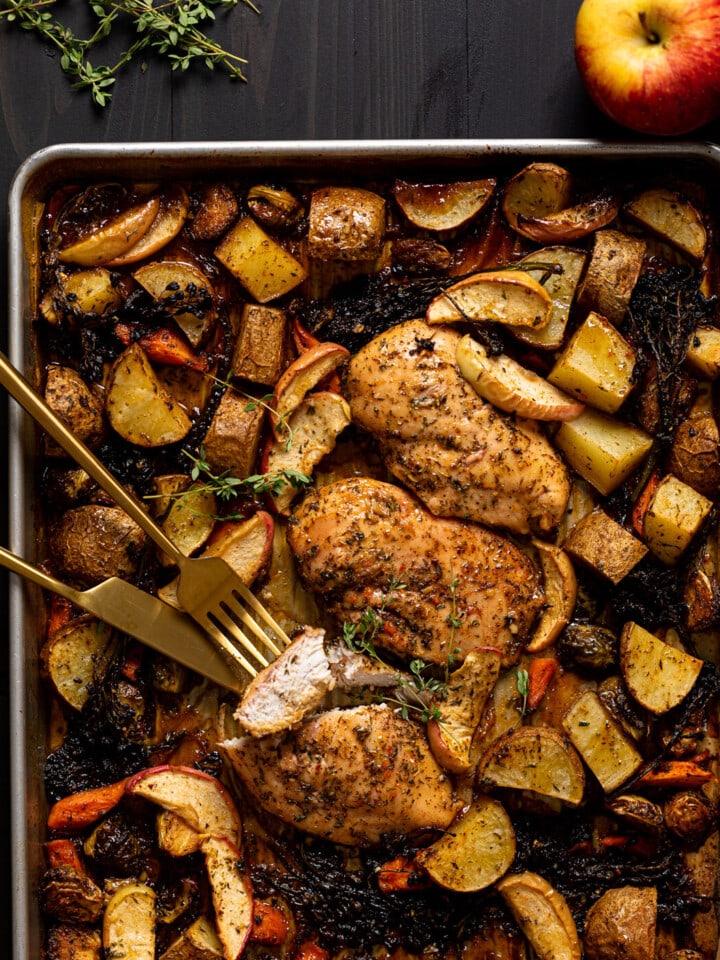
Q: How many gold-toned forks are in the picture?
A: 1